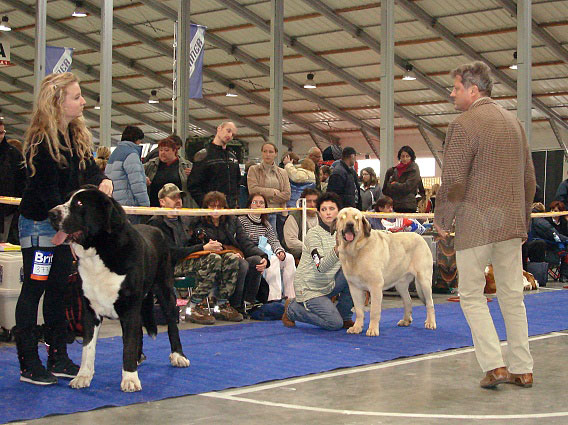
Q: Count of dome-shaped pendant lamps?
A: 8